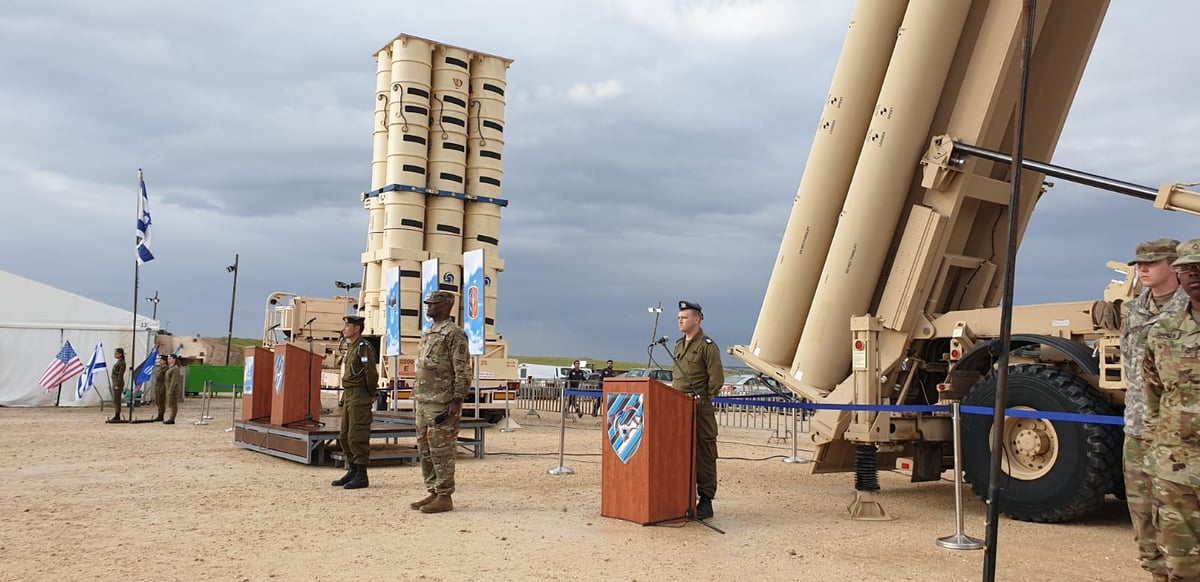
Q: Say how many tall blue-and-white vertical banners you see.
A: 3